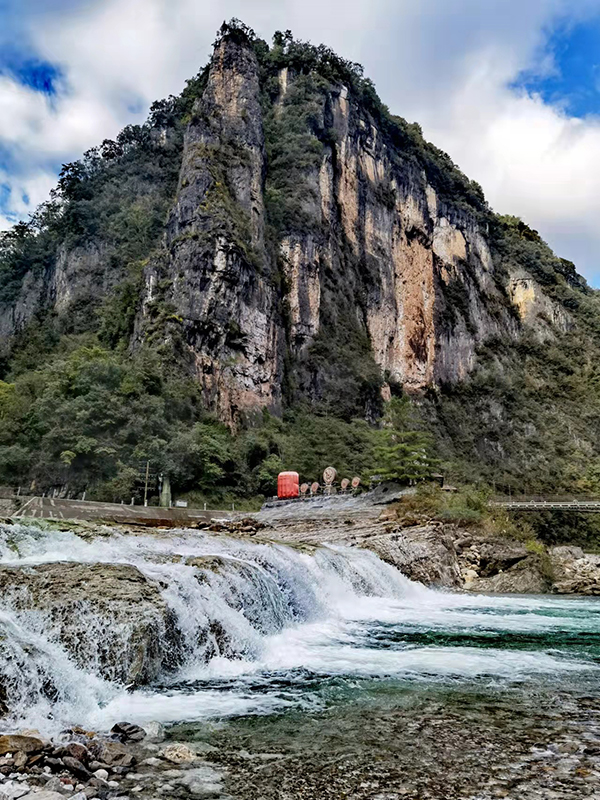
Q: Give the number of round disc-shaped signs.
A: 5